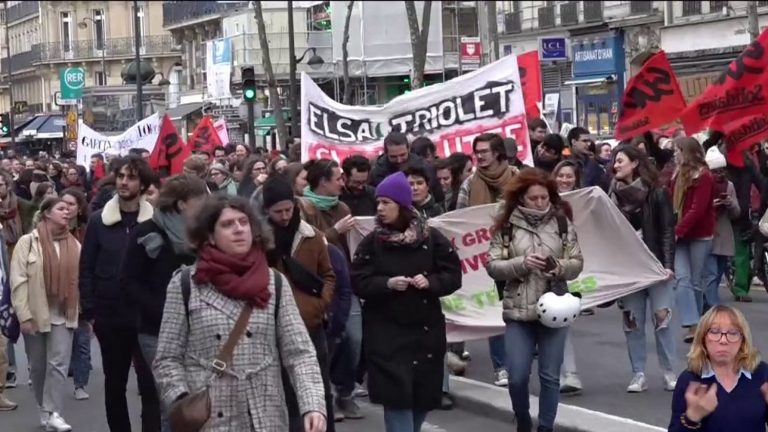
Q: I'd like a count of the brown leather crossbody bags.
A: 1